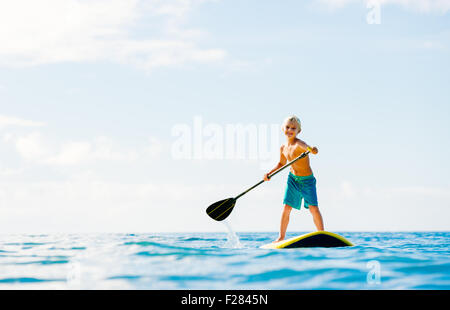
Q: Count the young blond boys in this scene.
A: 1